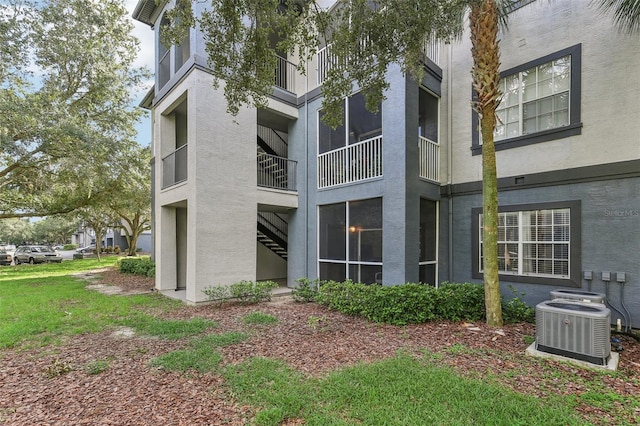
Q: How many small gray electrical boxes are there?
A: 3